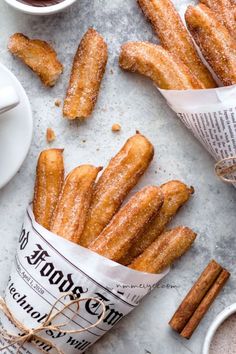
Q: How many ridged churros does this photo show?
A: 12